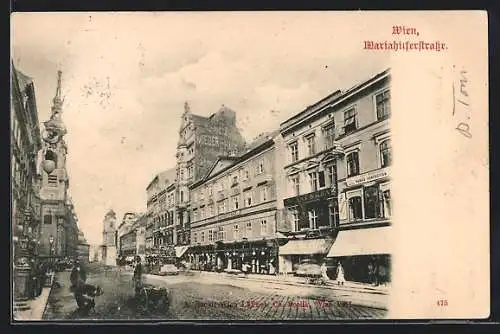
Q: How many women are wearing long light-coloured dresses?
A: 2